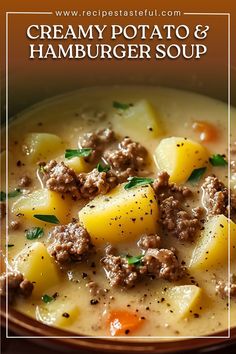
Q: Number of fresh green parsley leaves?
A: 11